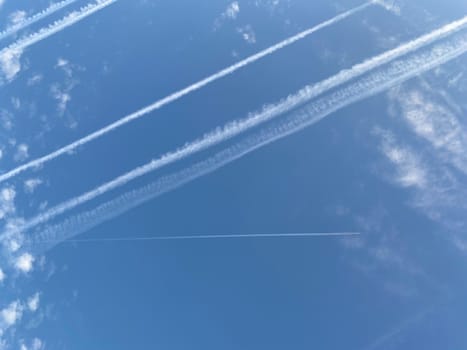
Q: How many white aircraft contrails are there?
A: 6